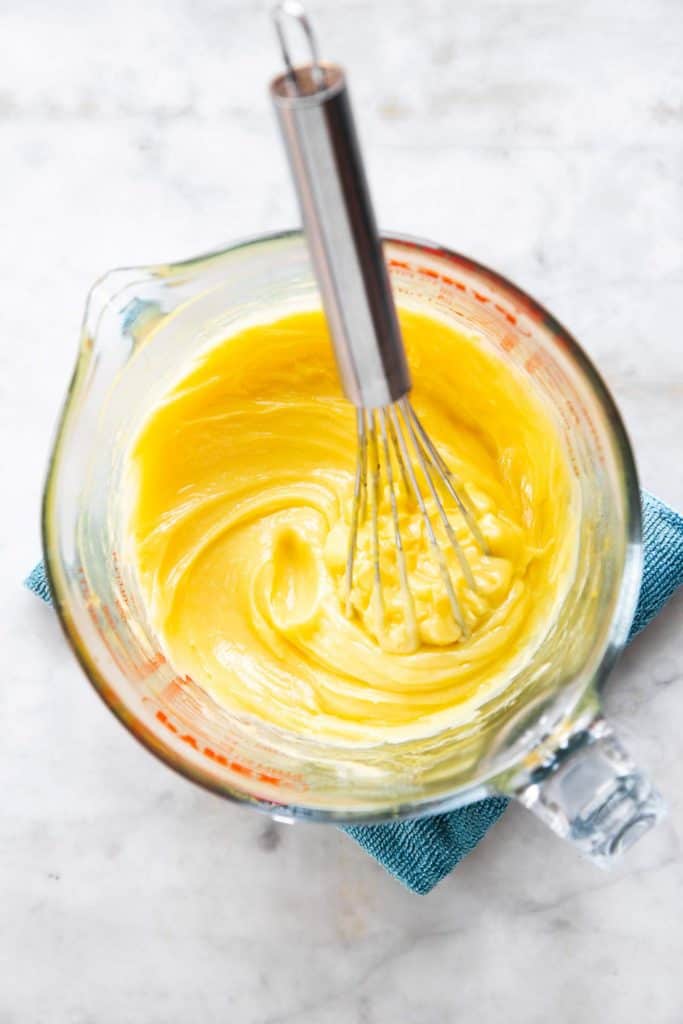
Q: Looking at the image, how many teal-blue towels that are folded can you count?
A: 1